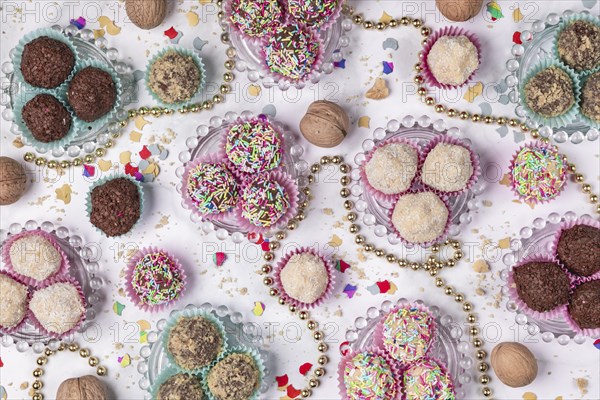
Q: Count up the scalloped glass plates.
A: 9